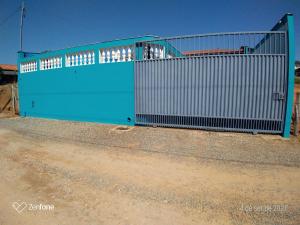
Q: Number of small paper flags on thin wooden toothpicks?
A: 0